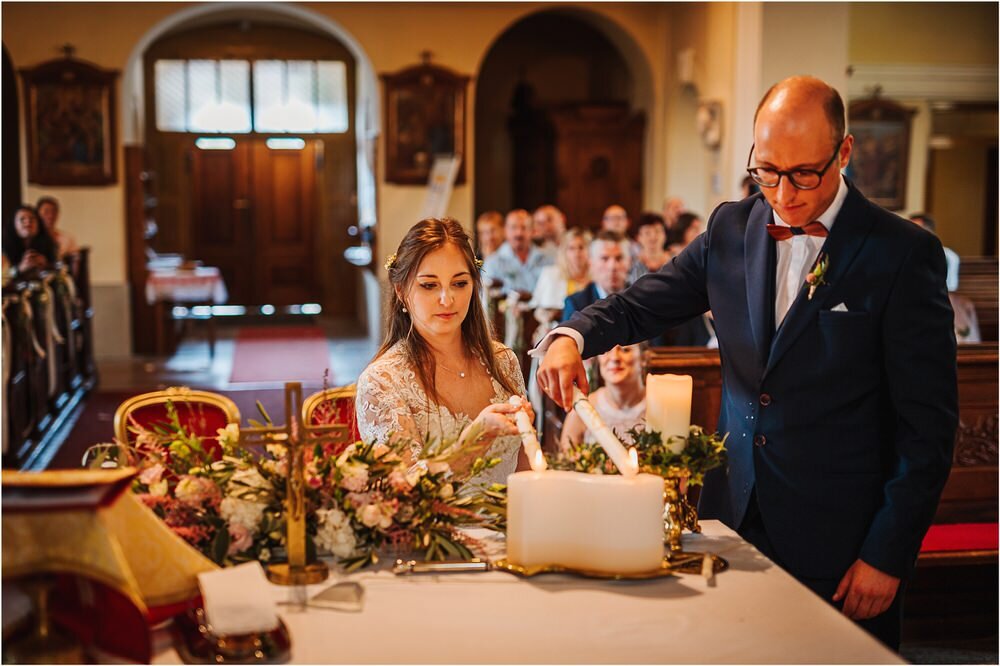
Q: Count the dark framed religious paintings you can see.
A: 3